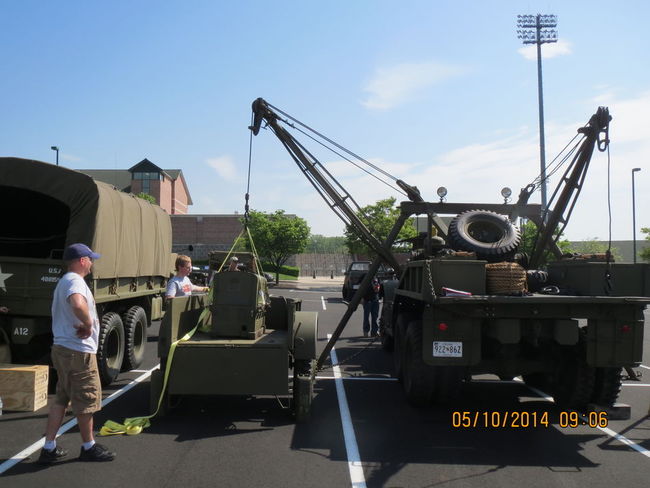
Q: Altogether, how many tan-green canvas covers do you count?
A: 1